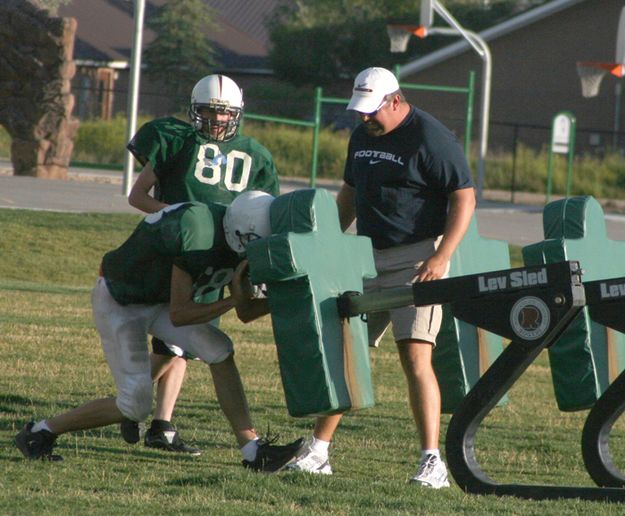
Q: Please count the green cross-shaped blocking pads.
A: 3